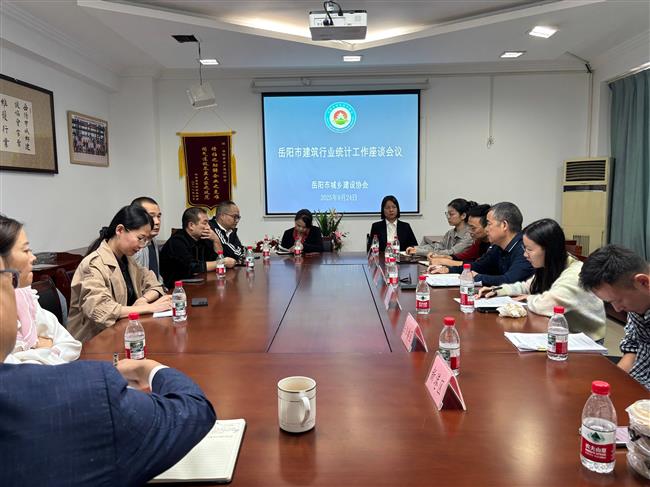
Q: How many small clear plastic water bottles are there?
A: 15